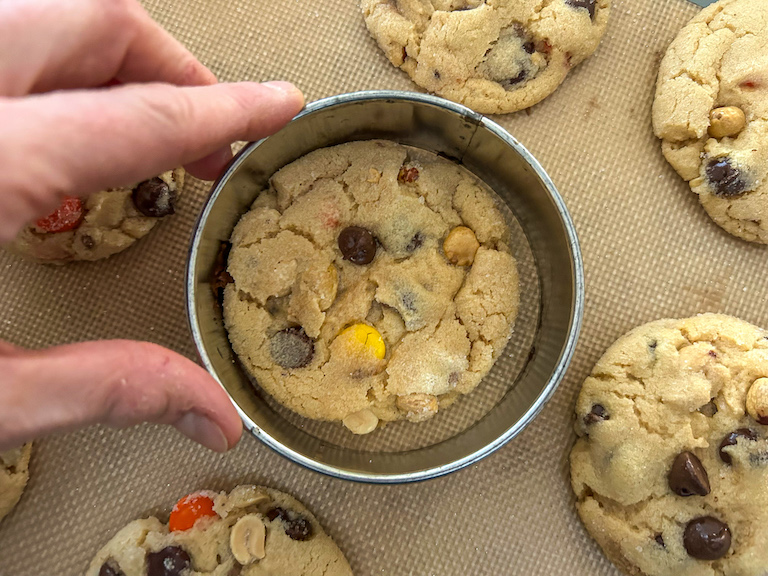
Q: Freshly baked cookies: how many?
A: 7